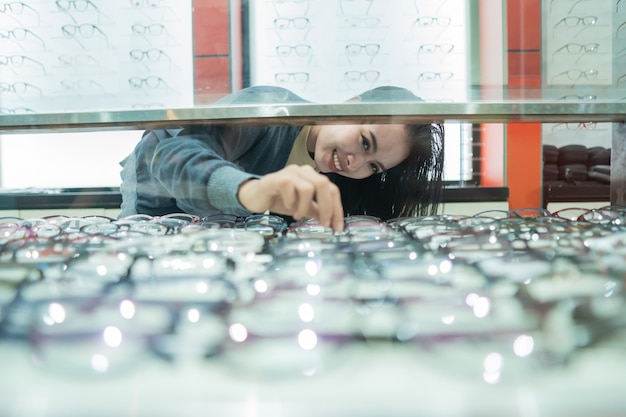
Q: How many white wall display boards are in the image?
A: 3